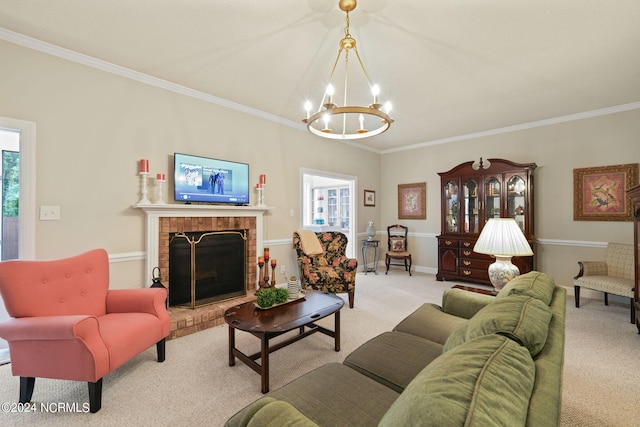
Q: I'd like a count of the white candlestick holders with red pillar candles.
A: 4